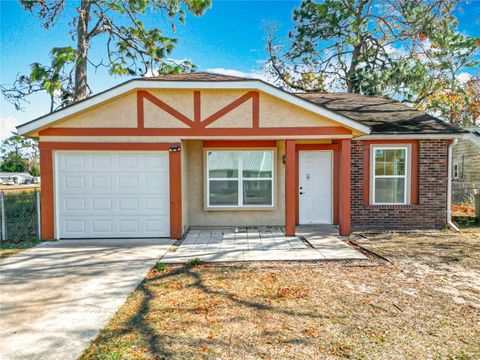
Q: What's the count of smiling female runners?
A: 0